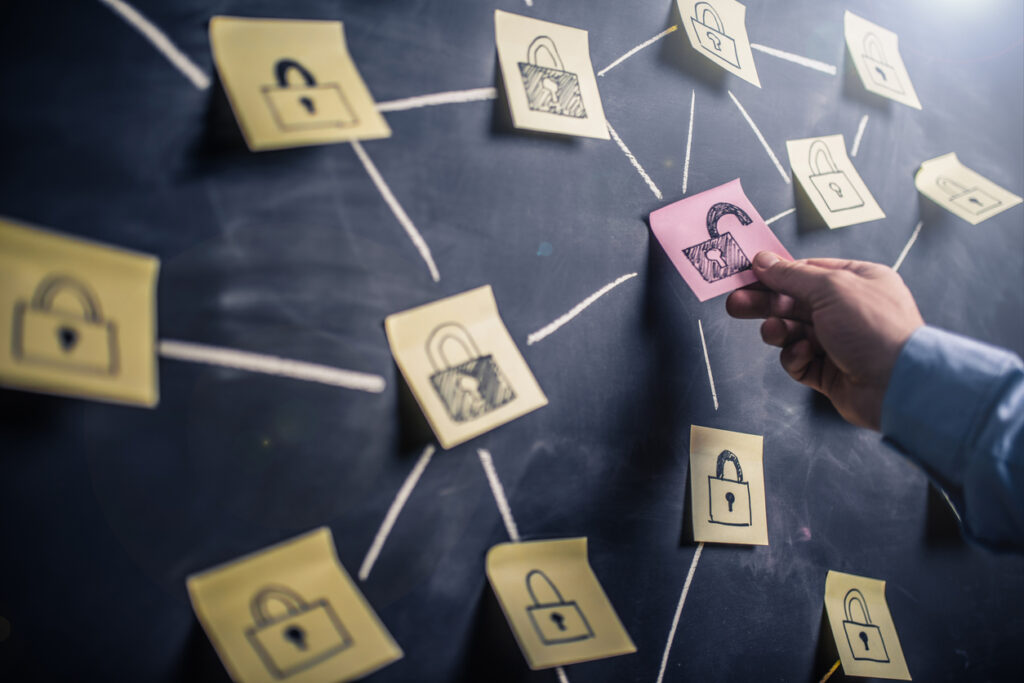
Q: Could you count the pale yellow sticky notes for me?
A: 12